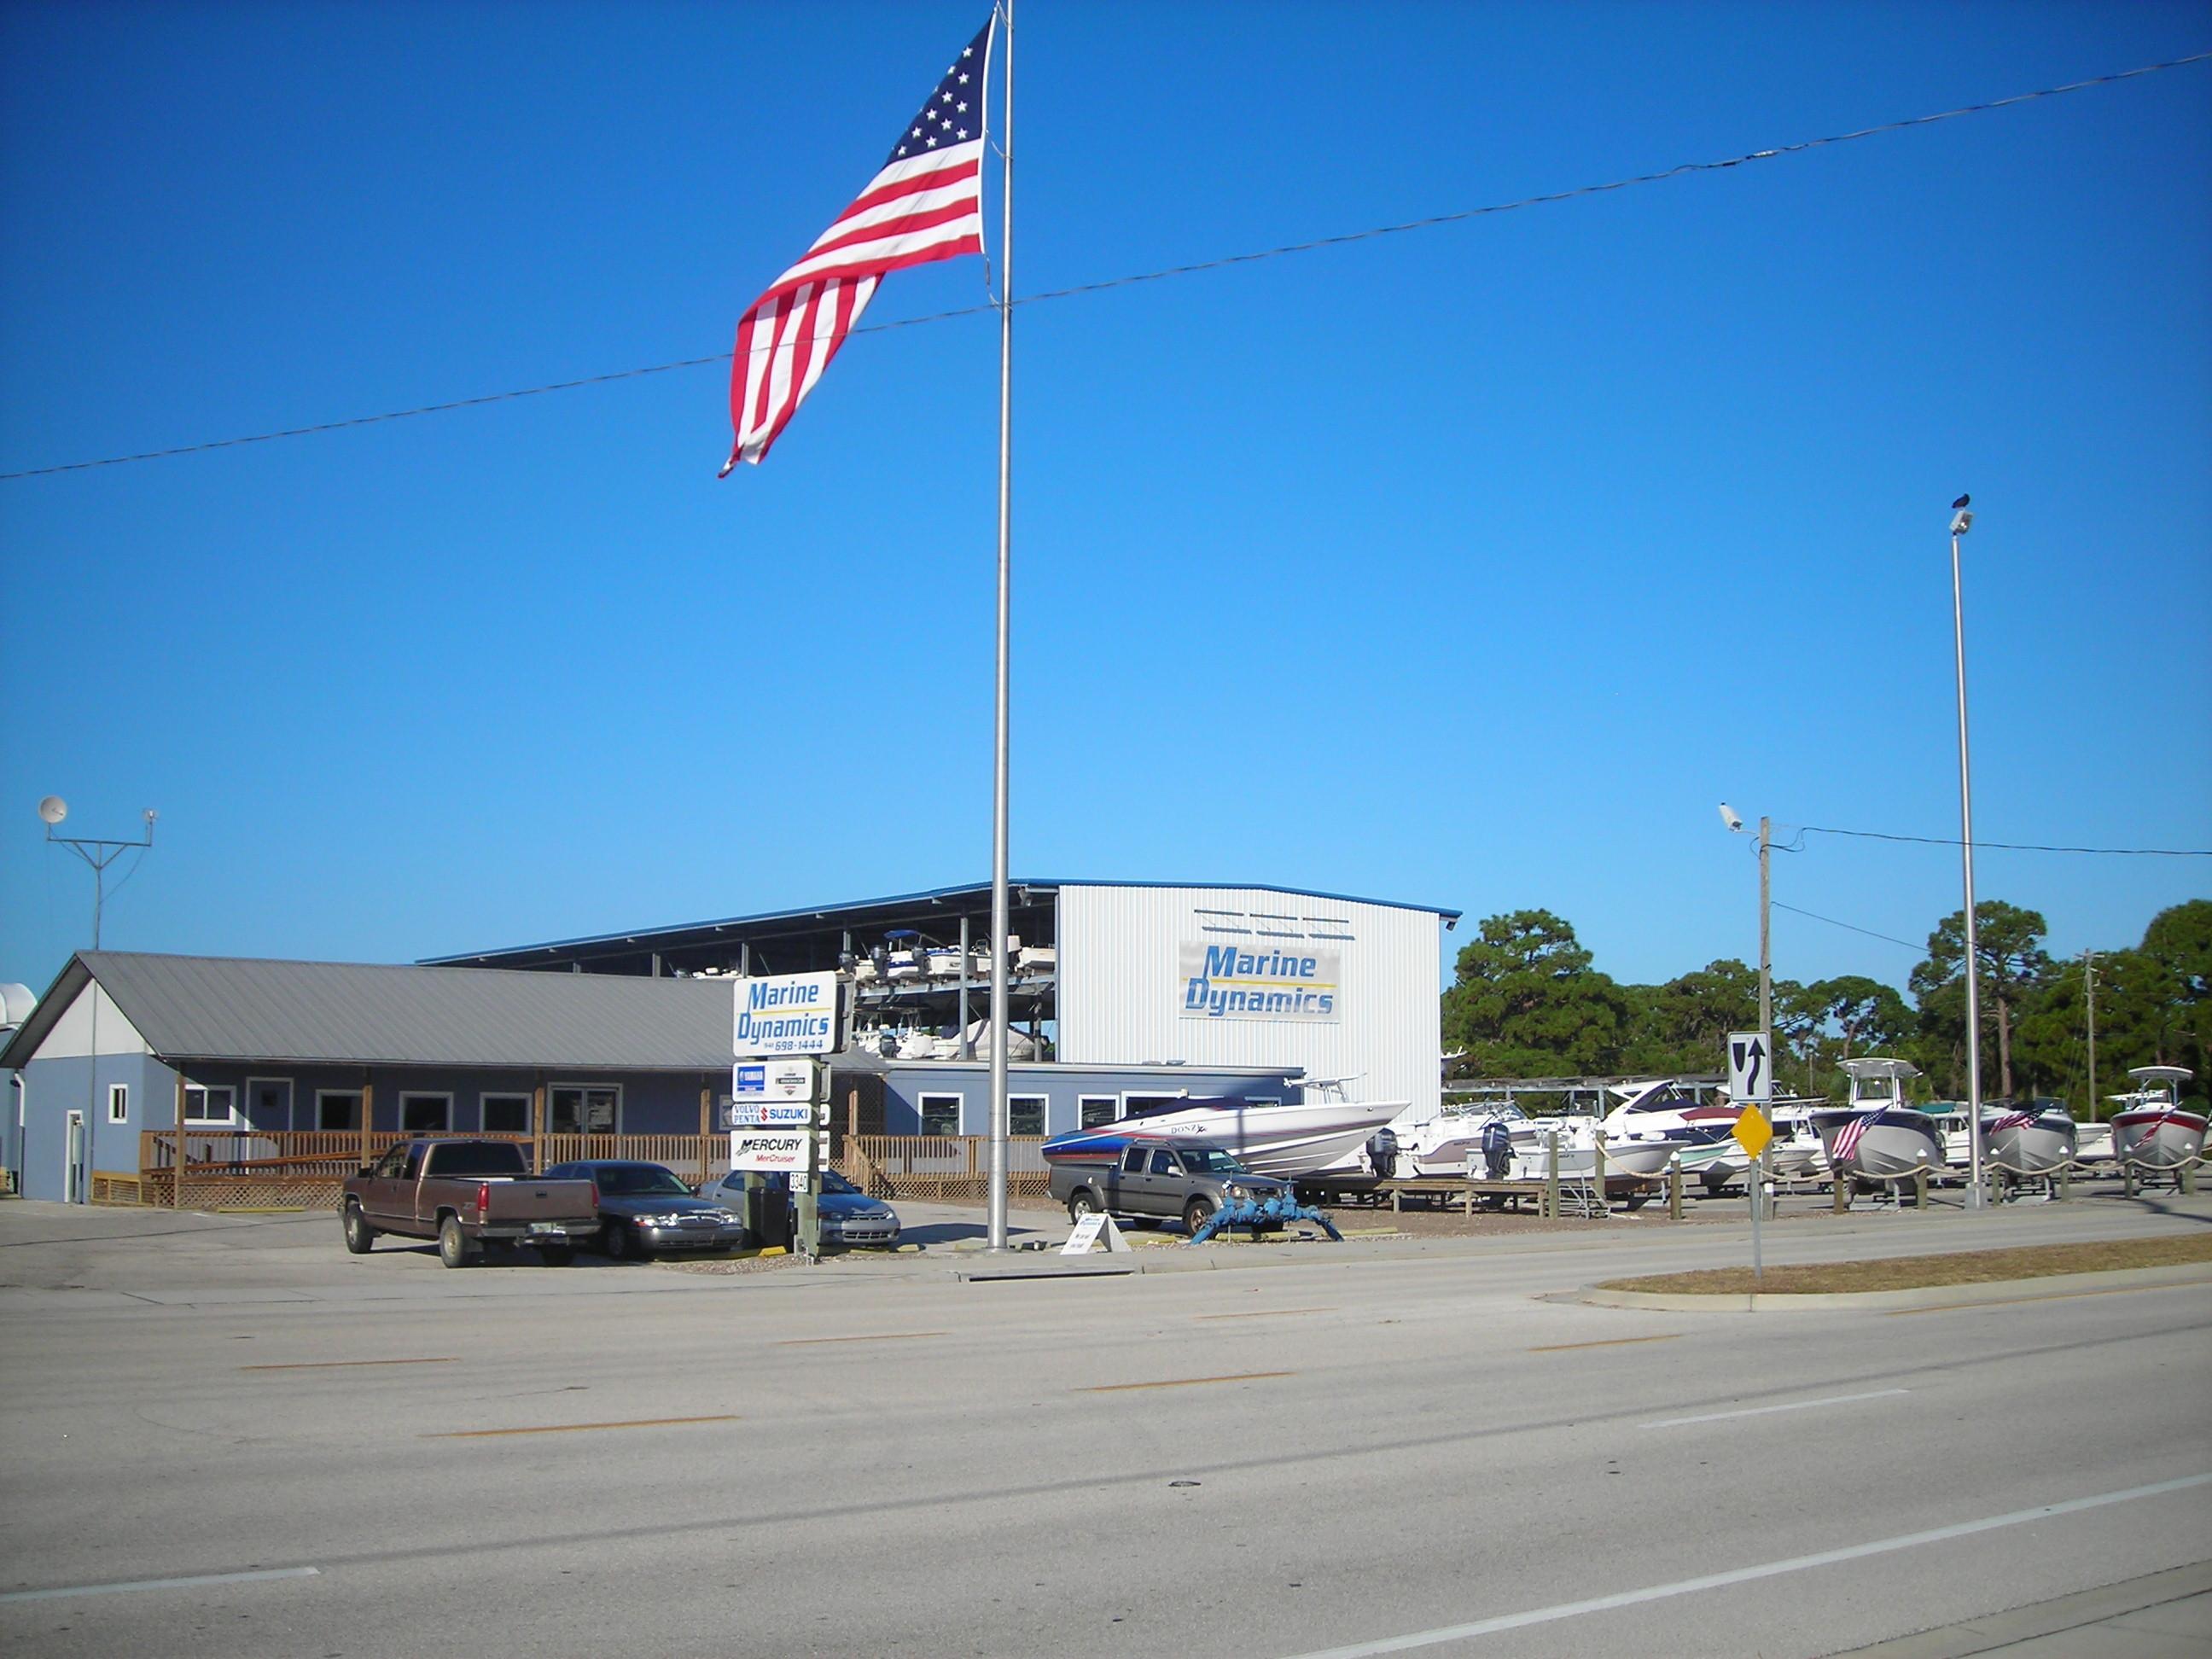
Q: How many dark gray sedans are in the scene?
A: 1